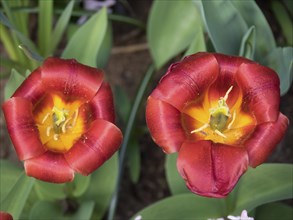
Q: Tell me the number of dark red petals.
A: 12